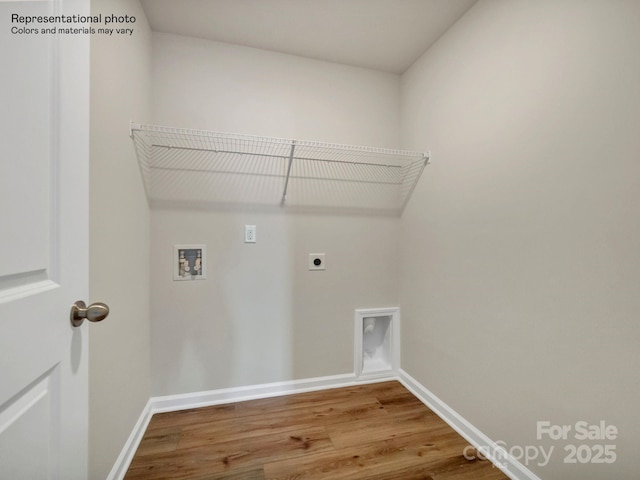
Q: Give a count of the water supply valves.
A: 2